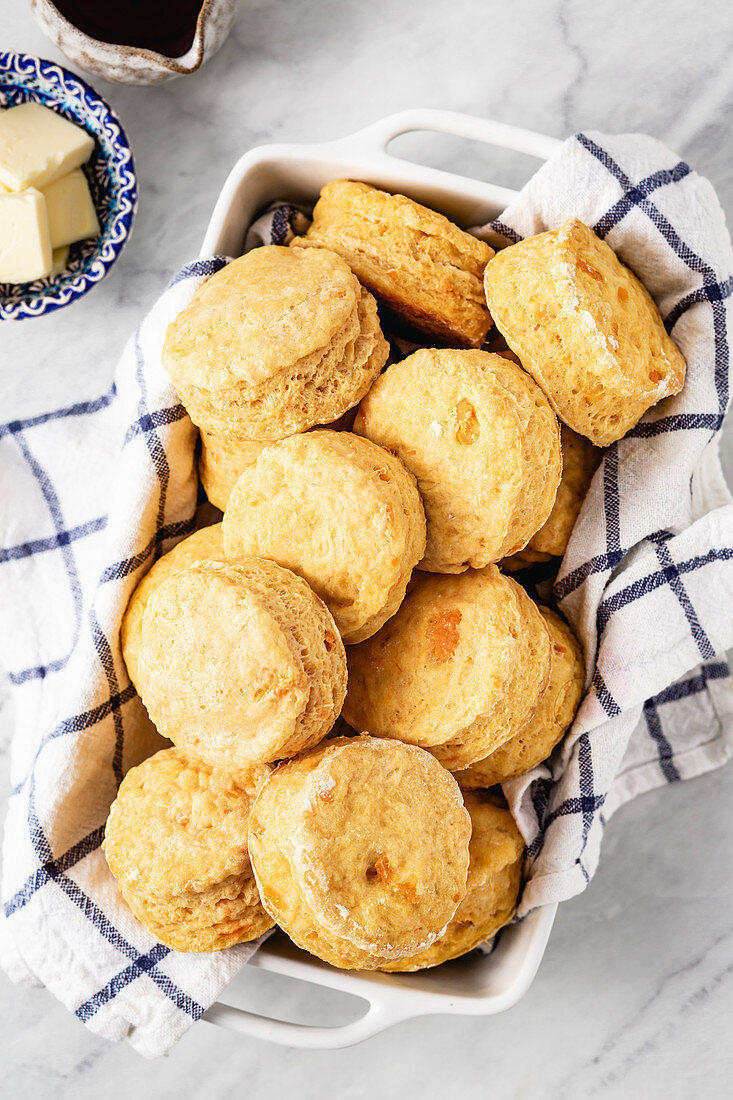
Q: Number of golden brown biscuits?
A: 14